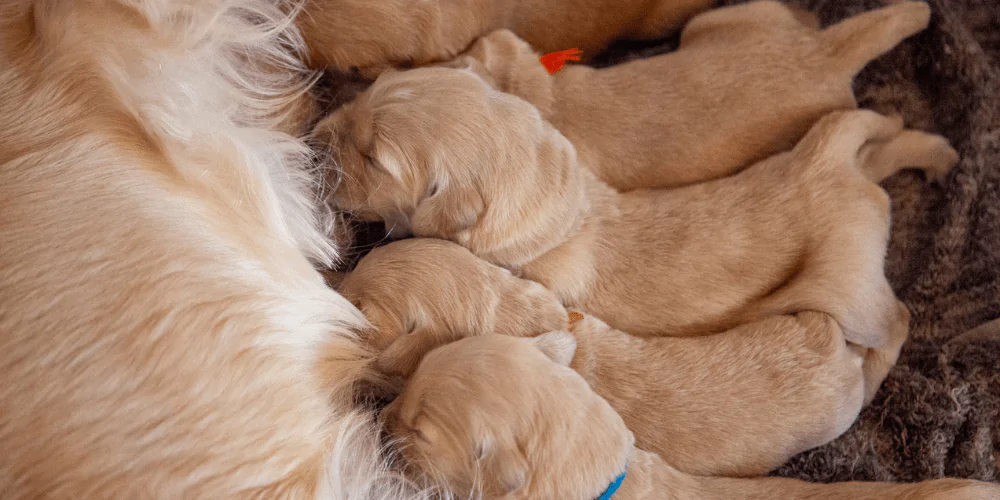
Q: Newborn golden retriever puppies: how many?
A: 5